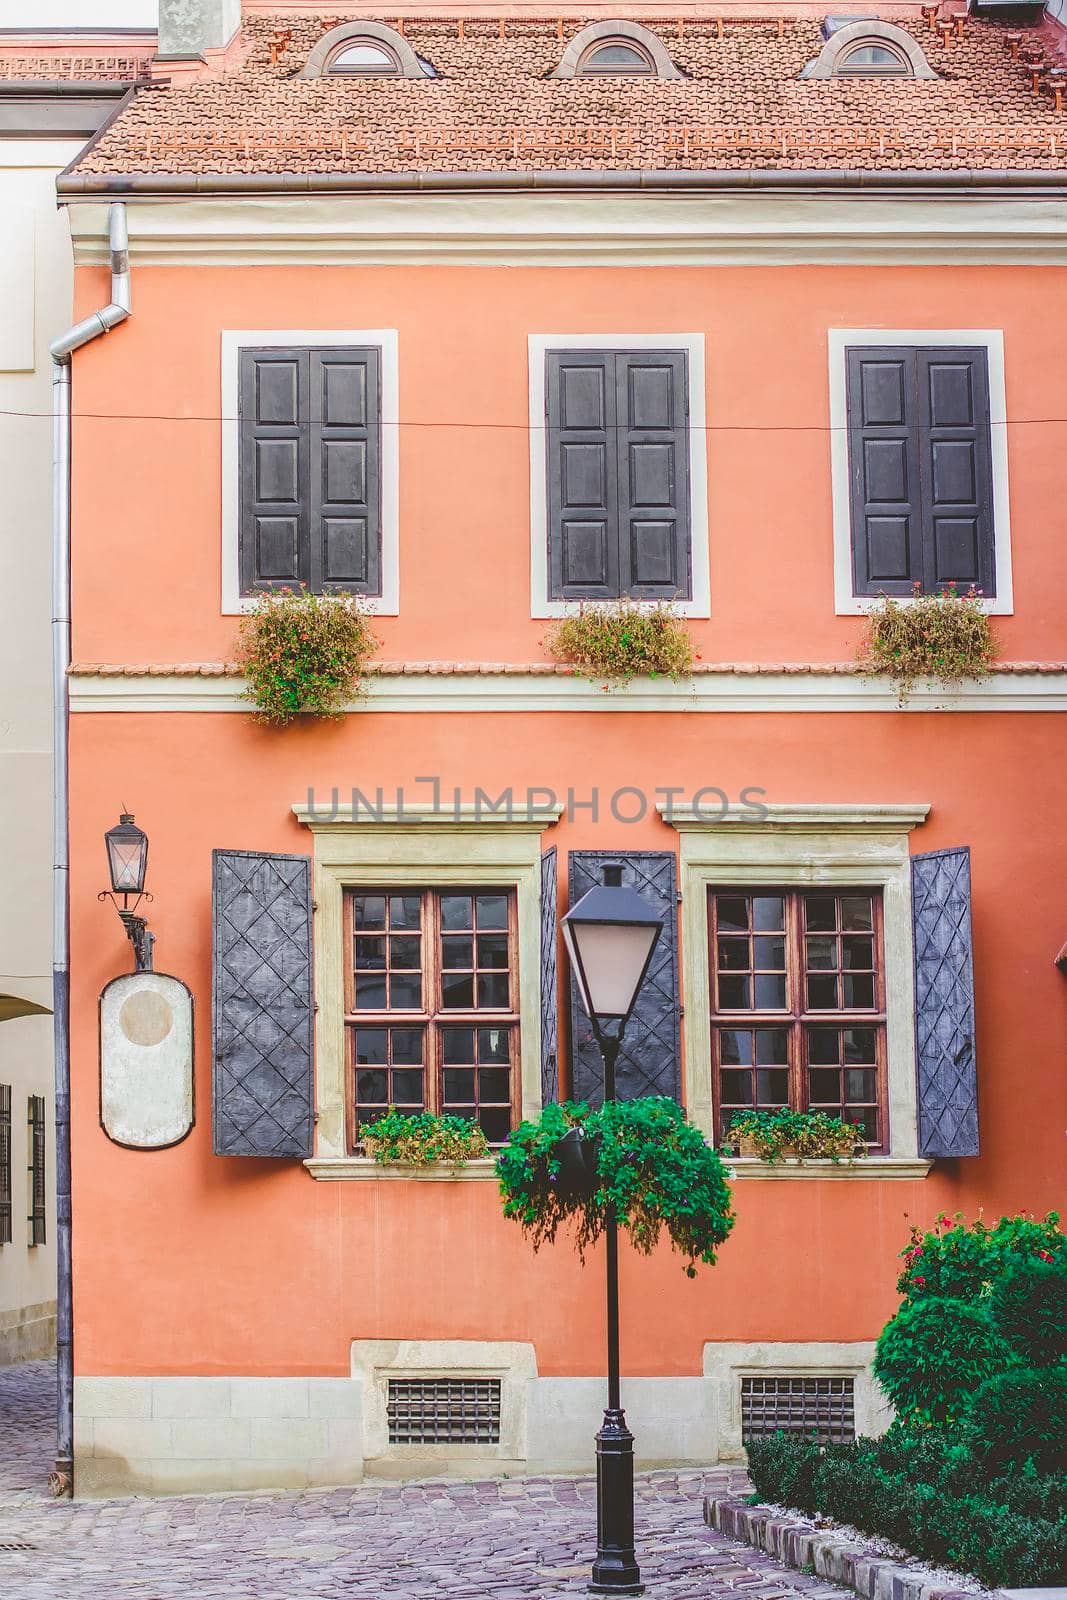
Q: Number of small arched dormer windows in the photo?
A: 3